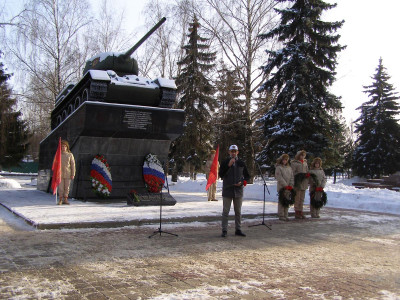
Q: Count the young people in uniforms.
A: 5